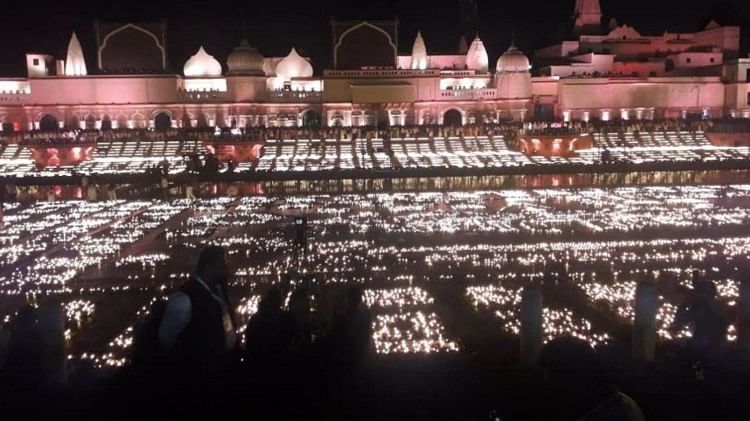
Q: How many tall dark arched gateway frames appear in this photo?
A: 2